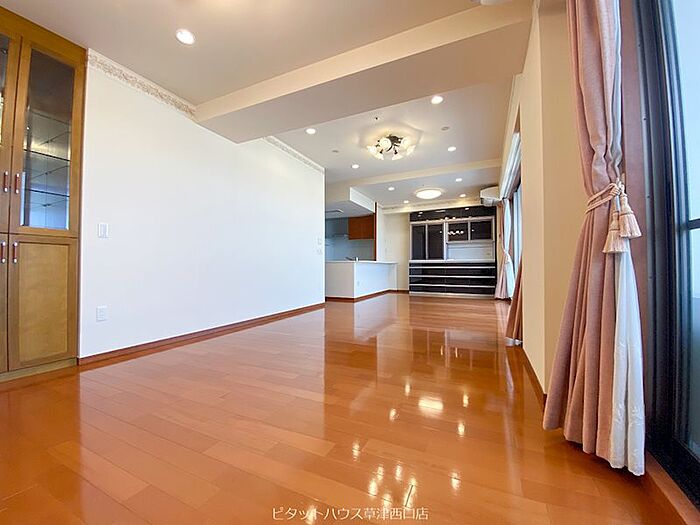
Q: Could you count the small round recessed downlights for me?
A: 9